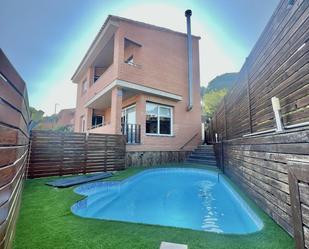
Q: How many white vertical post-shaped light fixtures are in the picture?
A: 2